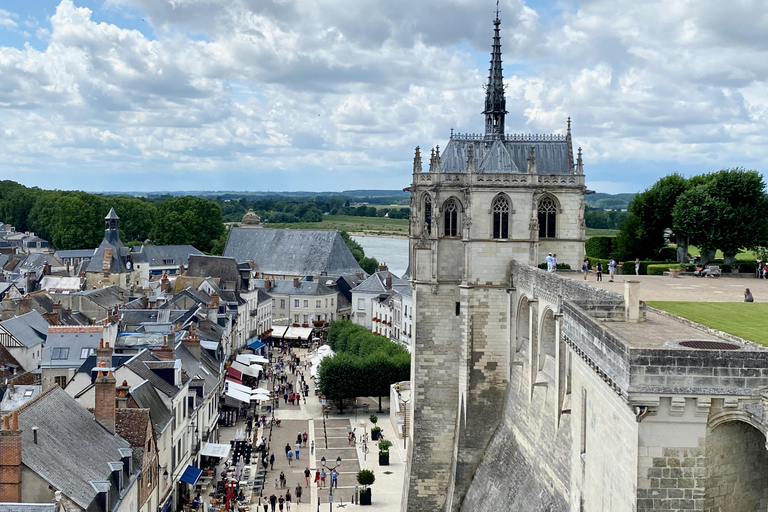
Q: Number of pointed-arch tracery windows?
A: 4